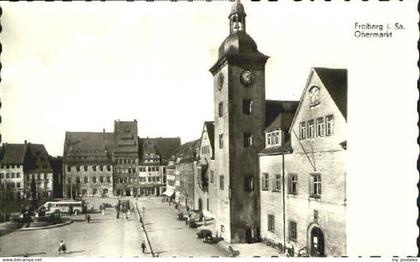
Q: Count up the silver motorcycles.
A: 0